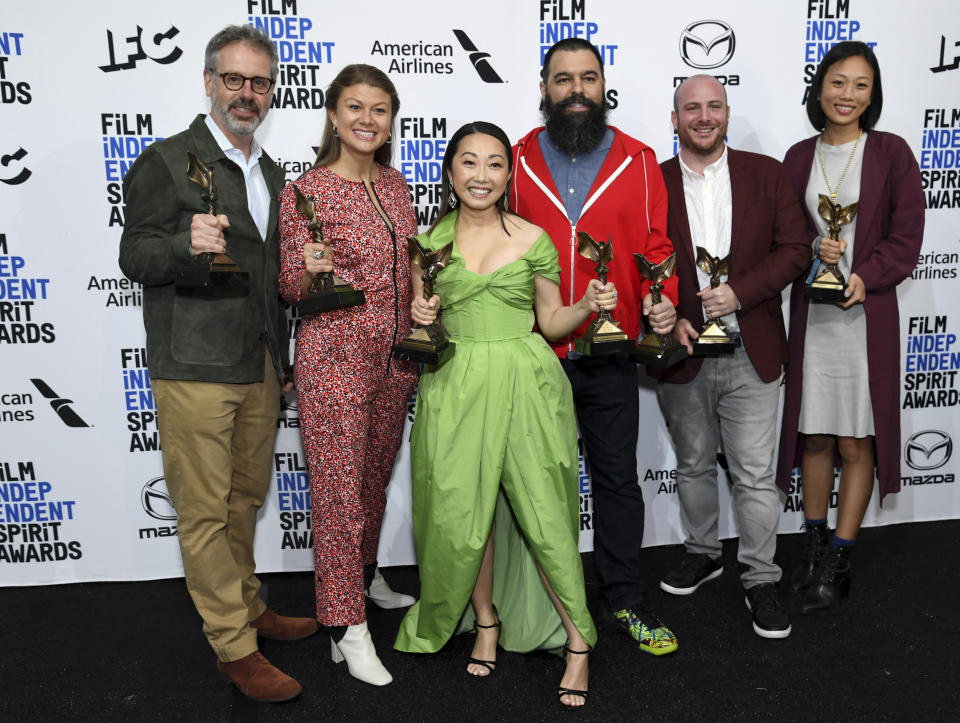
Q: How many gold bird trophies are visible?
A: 7